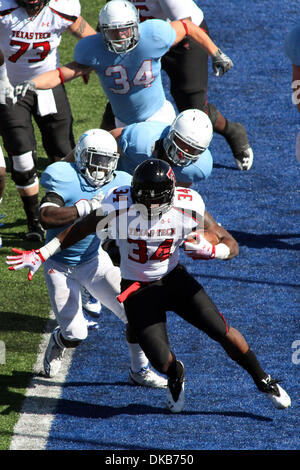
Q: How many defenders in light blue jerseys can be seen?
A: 3